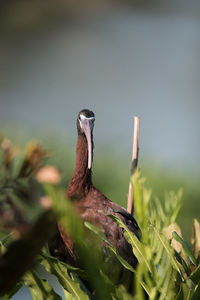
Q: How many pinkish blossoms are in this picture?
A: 2